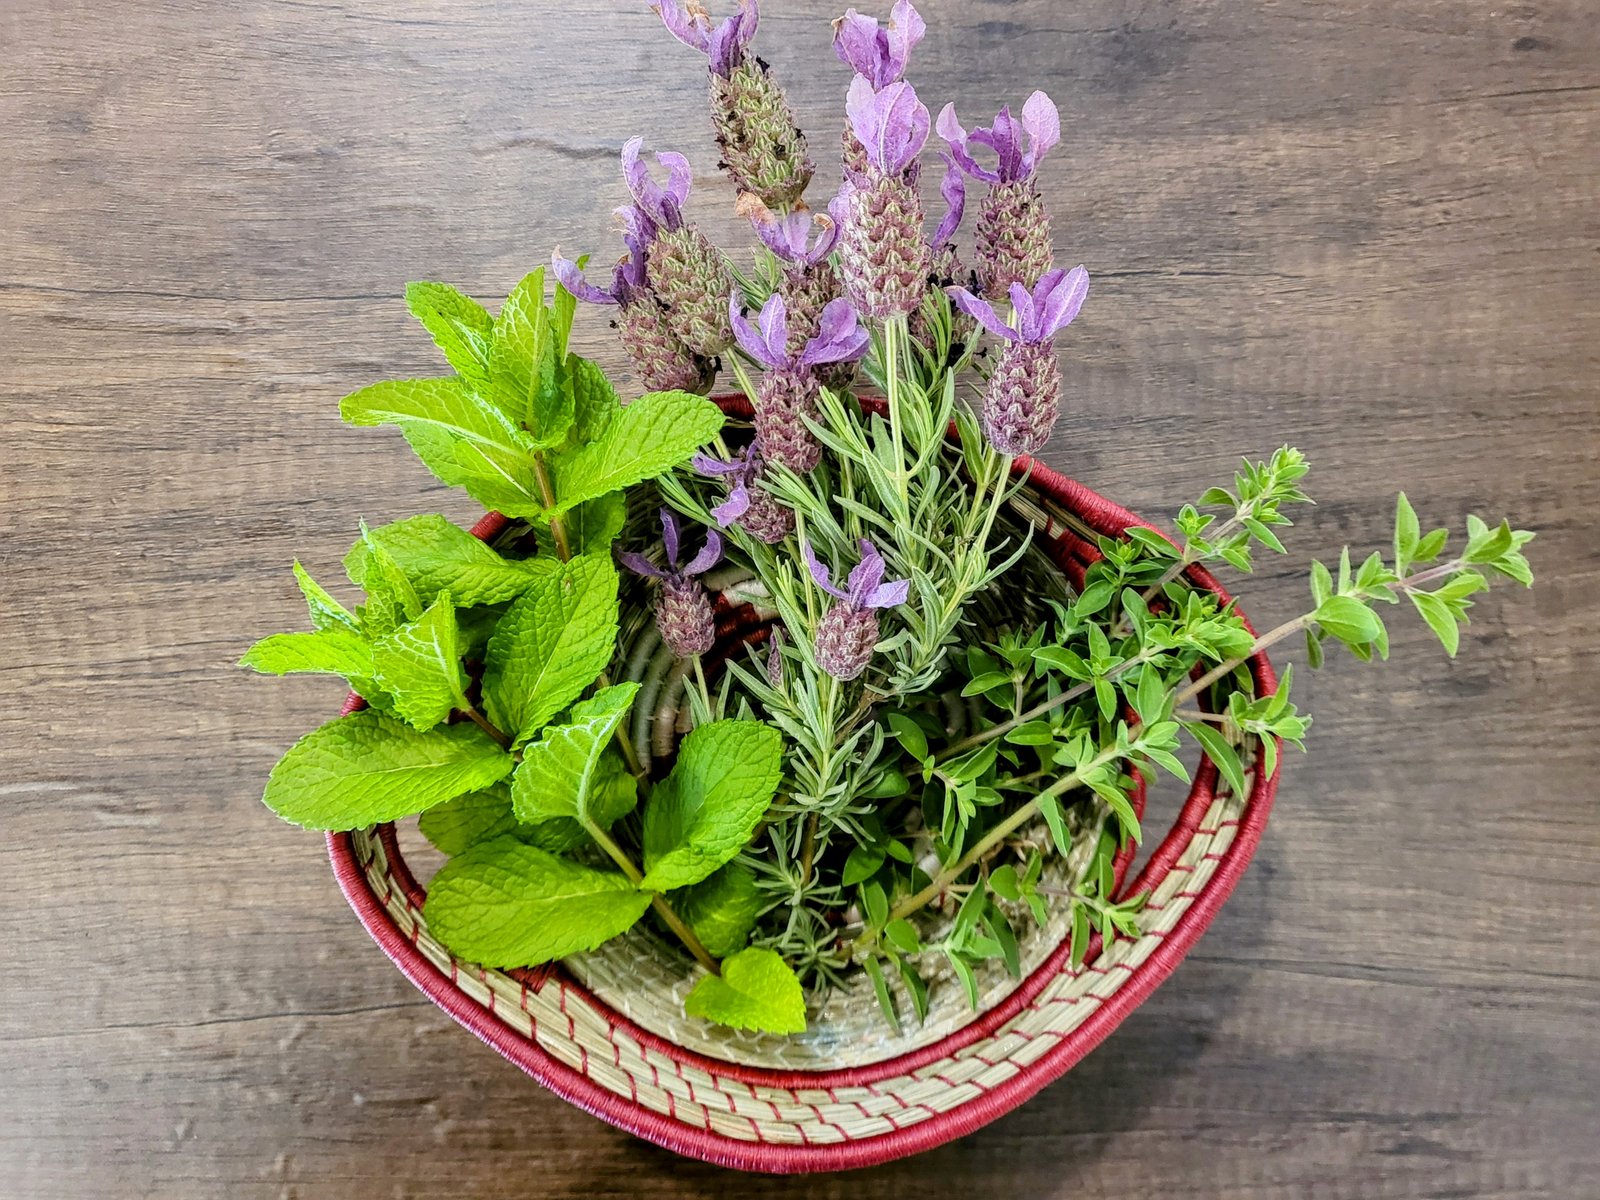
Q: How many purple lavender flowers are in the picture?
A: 13